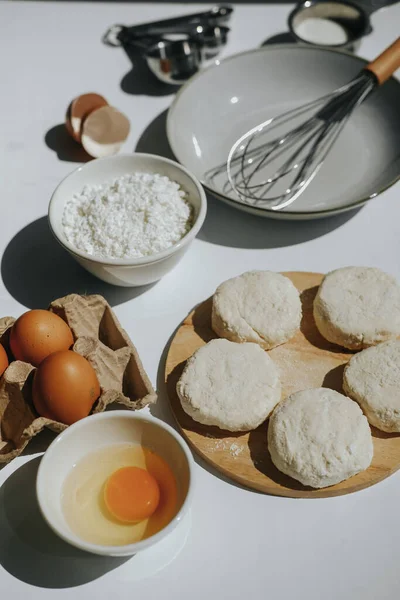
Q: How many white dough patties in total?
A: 5